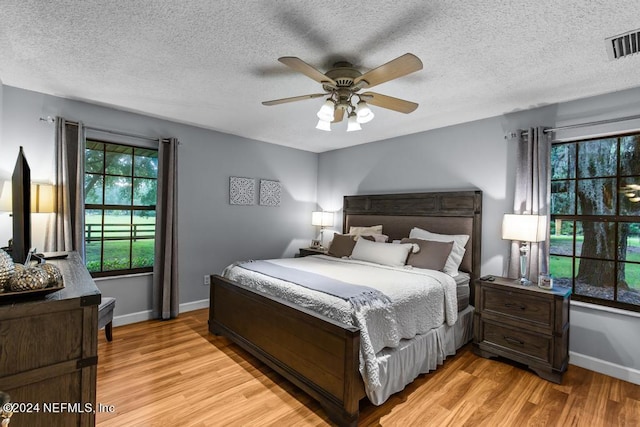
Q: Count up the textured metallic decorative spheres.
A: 3